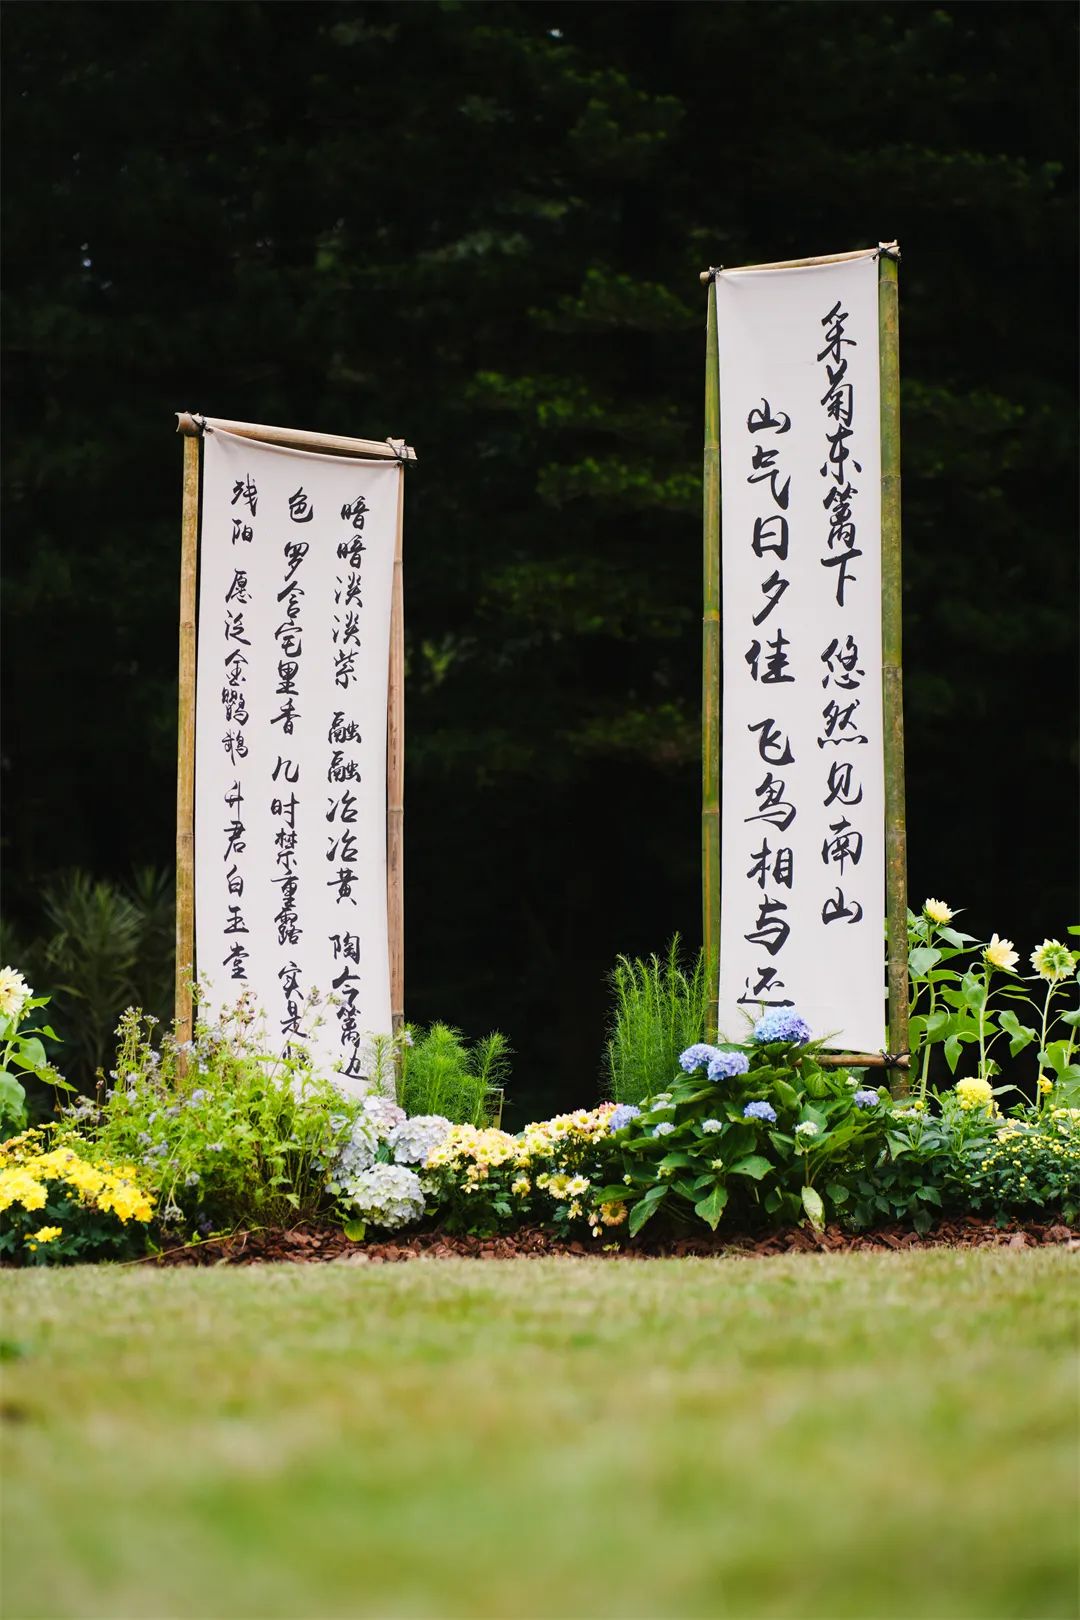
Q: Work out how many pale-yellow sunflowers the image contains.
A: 4